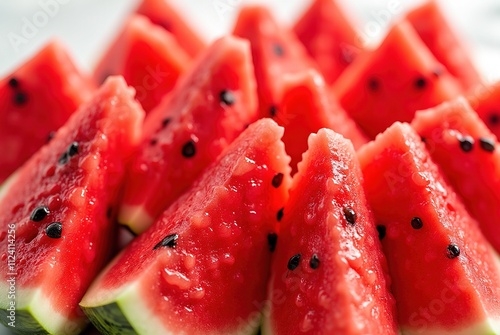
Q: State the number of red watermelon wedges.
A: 15